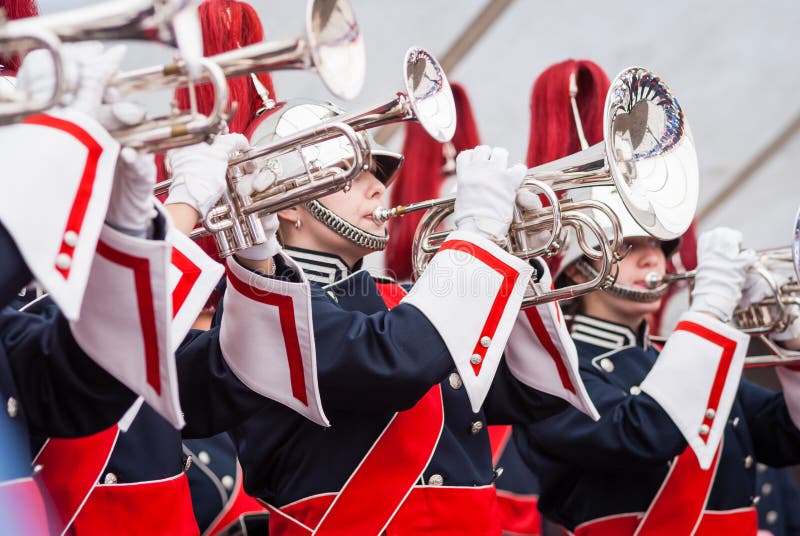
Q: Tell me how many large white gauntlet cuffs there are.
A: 8